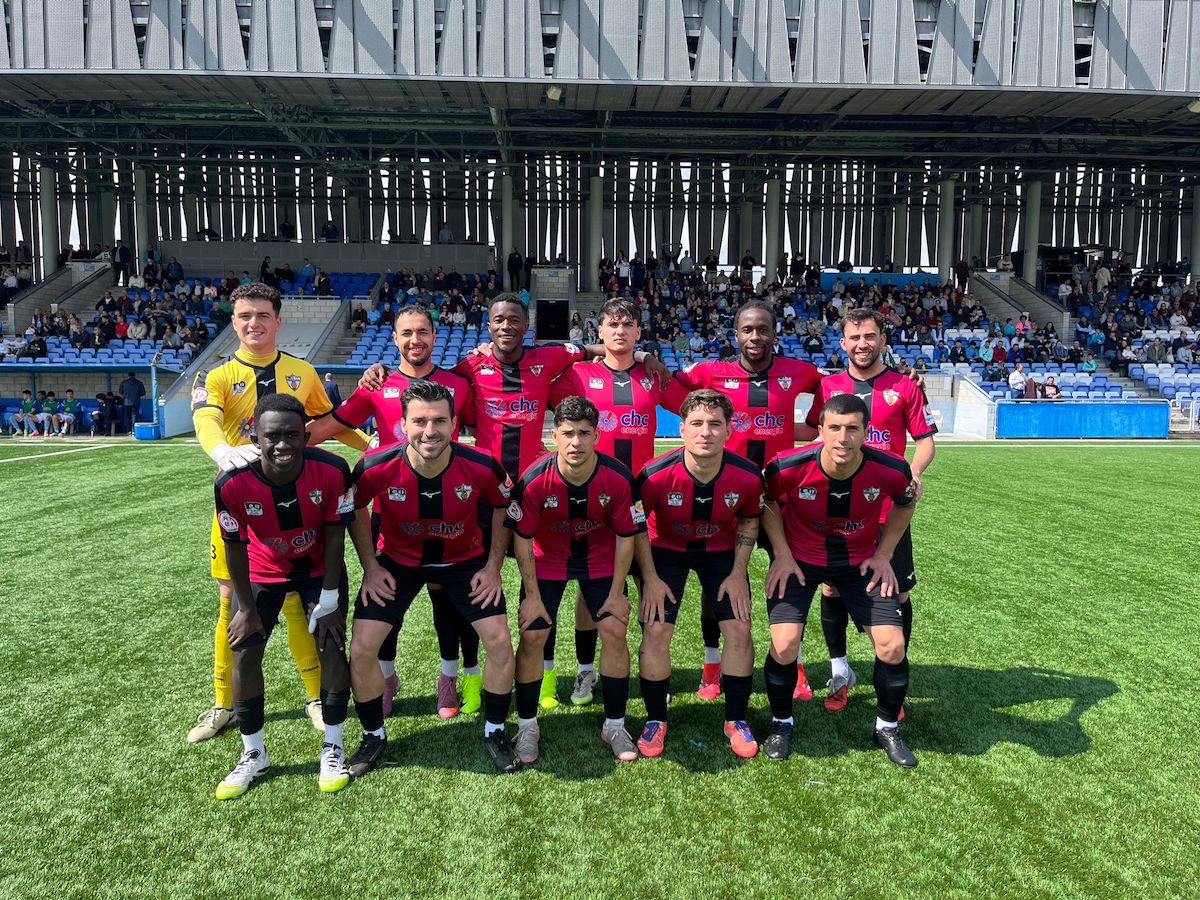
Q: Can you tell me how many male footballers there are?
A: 11